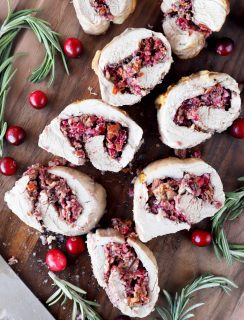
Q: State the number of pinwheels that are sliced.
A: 8